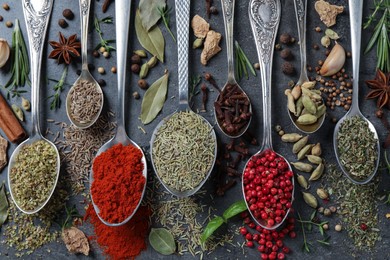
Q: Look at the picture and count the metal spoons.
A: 8